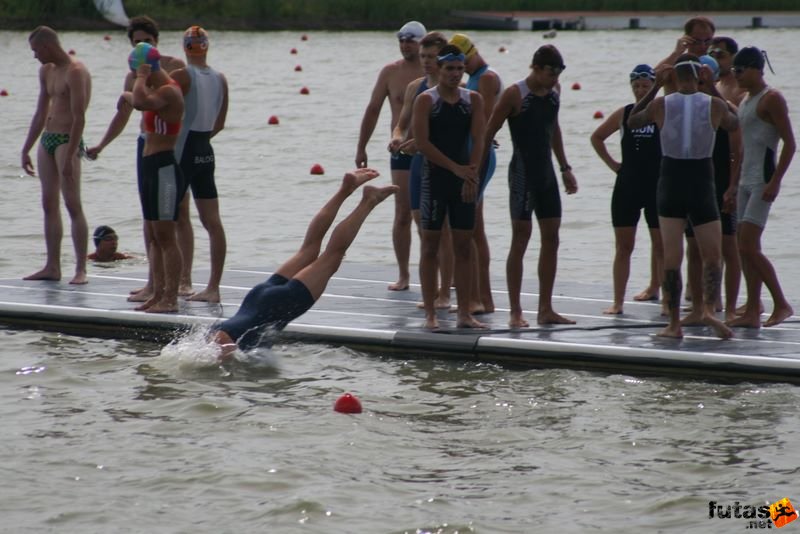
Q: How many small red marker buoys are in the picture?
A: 13